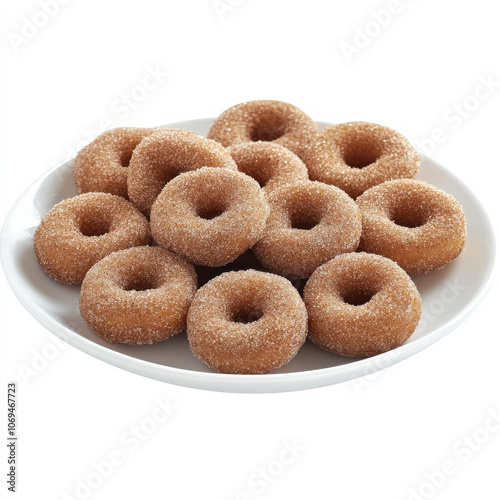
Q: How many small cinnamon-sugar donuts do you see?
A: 12